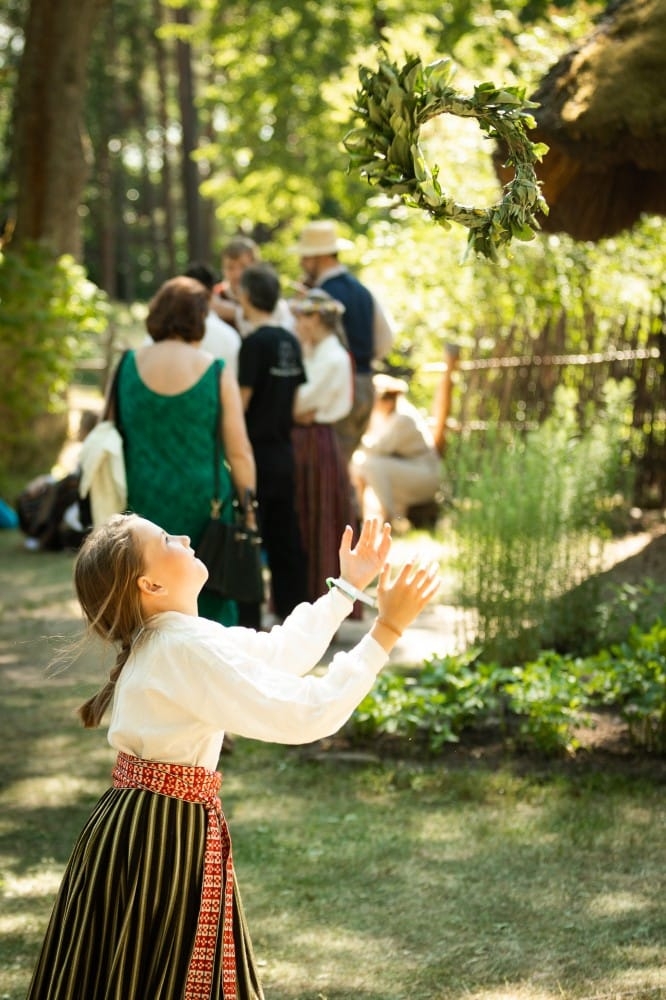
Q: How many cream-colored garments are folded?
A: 1